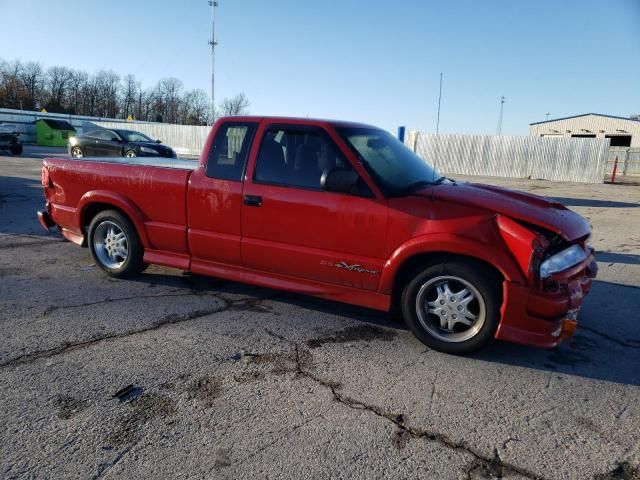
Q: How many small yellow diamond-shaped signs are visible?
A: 2